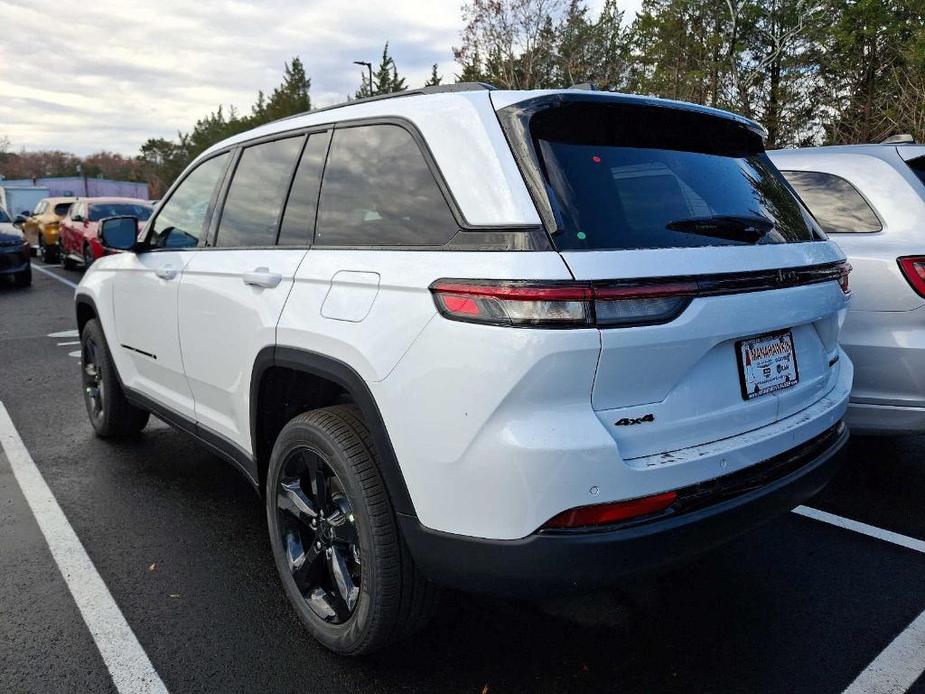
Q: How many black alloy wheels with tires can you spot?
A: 2